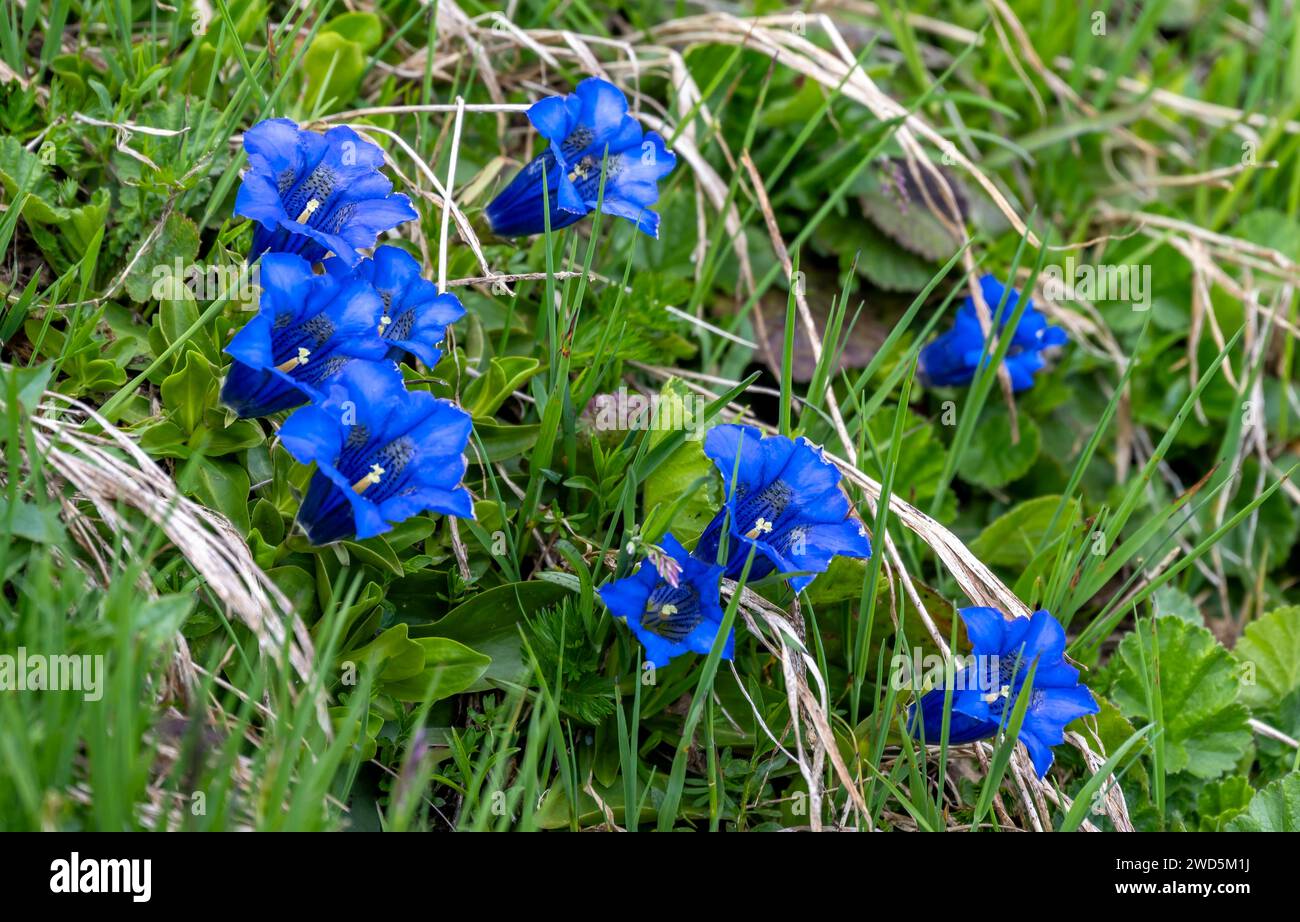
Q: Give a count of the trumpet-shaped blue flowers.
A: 9